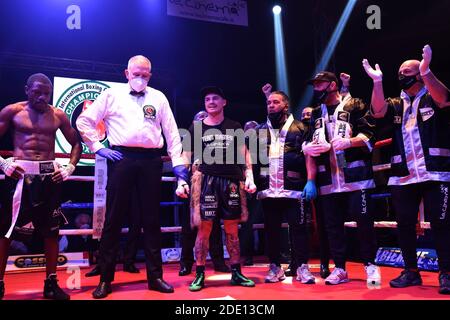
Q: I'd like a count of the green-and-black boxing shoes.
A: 2